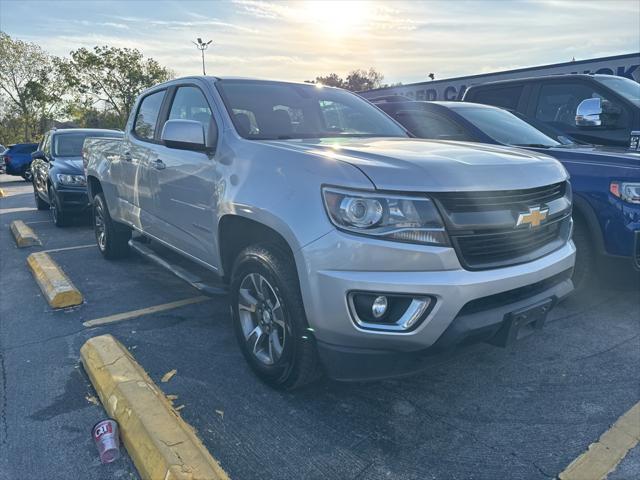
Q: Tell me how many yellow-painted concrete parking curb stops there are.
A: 3